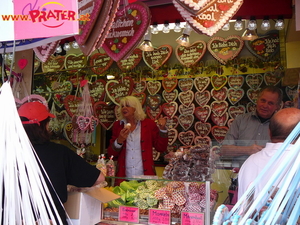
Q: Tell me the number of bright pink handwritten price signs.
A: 3